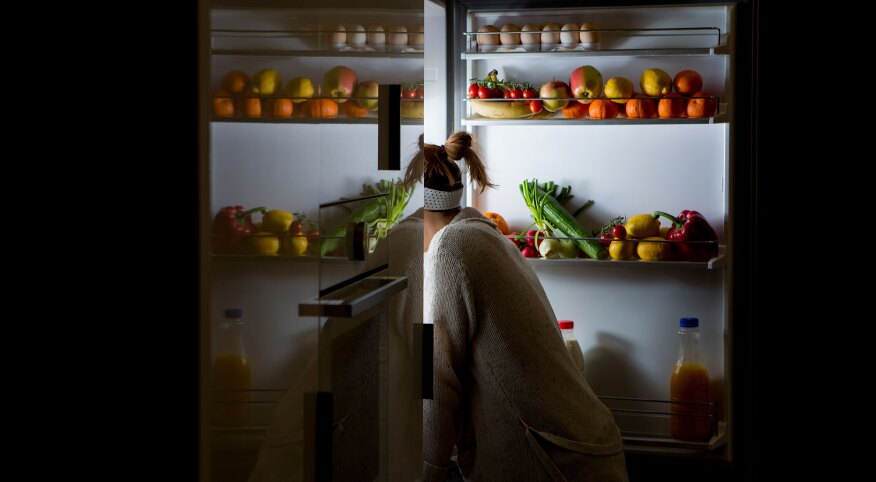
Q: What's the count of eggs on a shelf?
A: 6